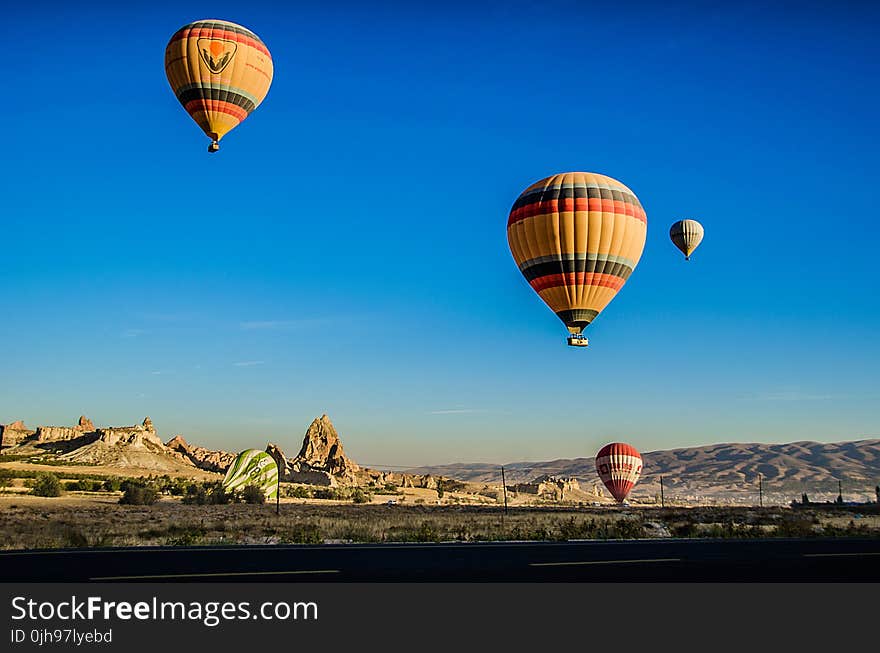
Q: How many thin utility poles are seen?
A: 5